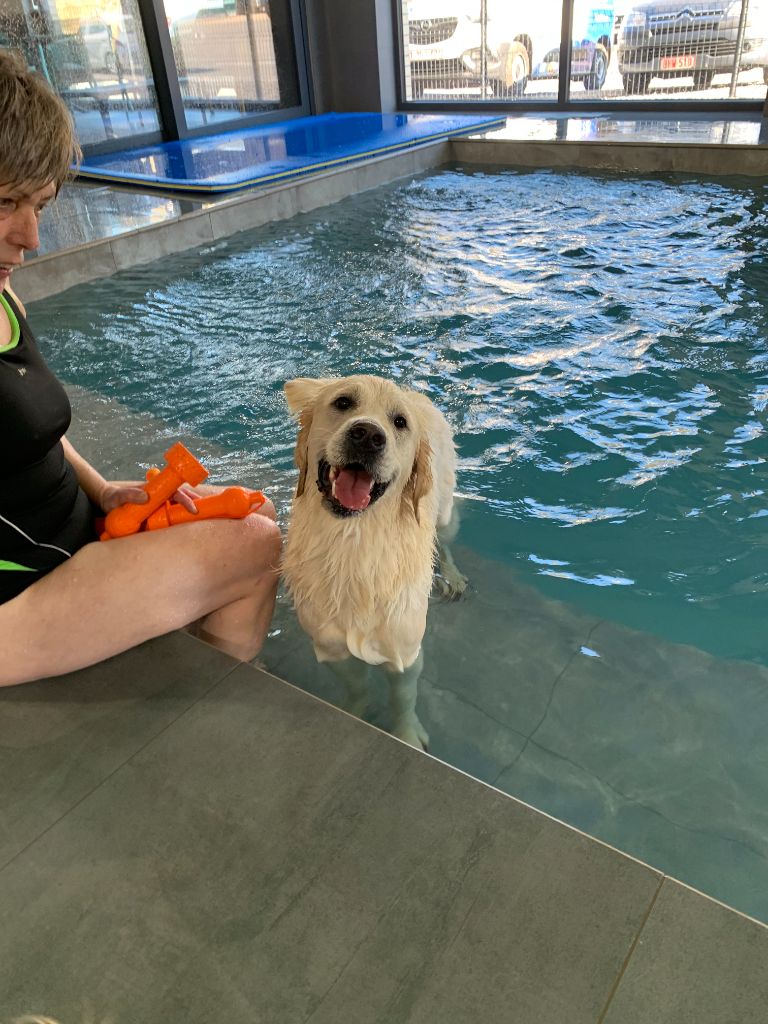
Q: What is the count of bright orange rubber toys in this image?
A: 2